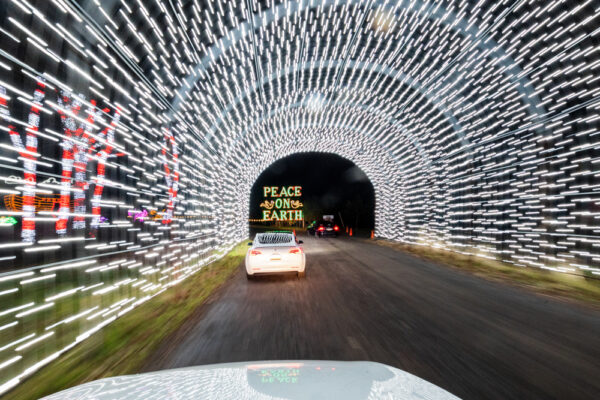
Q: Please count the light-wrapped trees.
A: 5